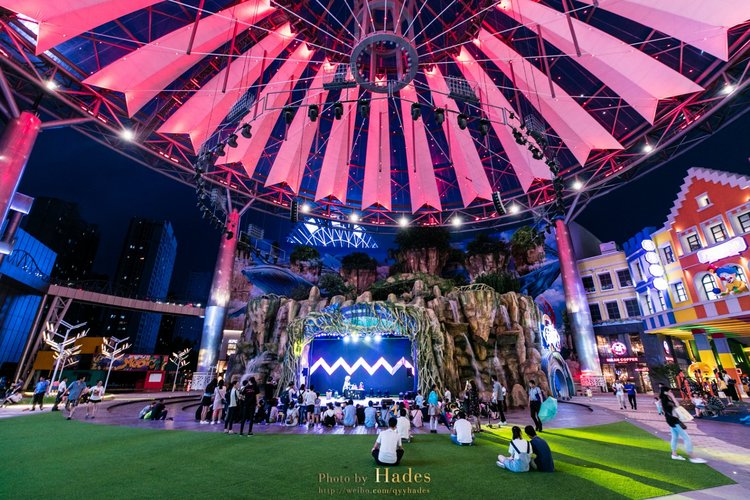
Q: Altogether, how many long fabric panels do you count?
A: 13